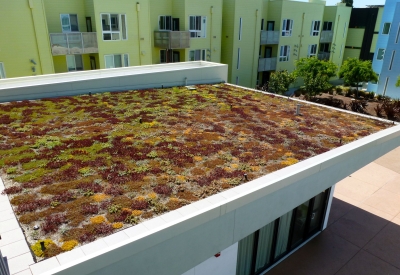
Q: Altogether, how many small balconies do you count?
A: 6